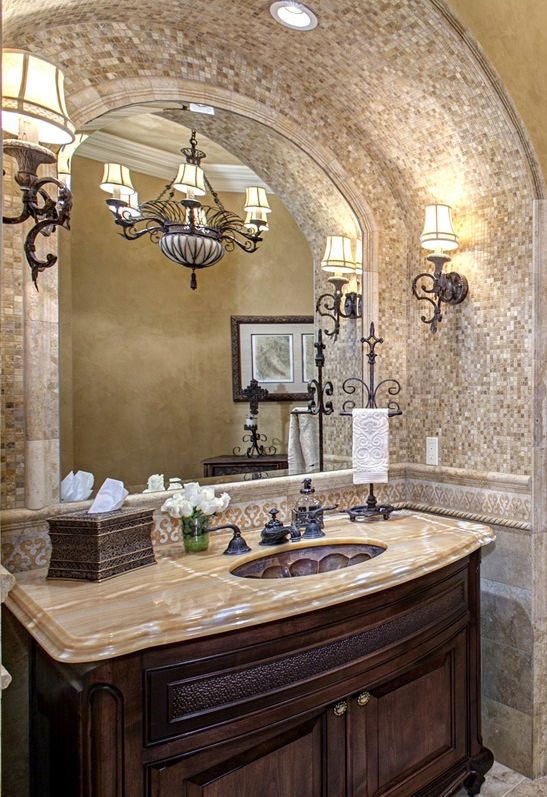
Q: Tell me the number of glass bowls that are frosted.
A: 1